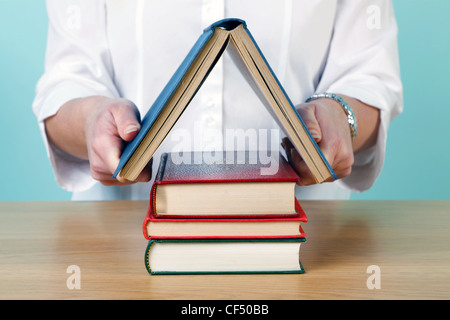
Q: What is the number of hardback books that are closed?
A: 3